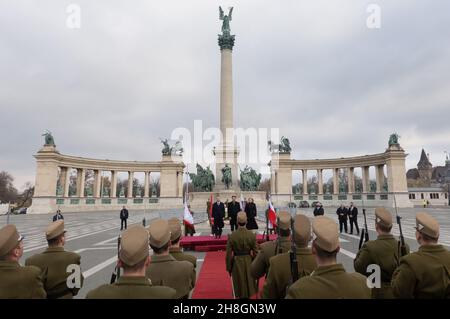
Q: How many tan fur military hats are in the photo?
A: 11